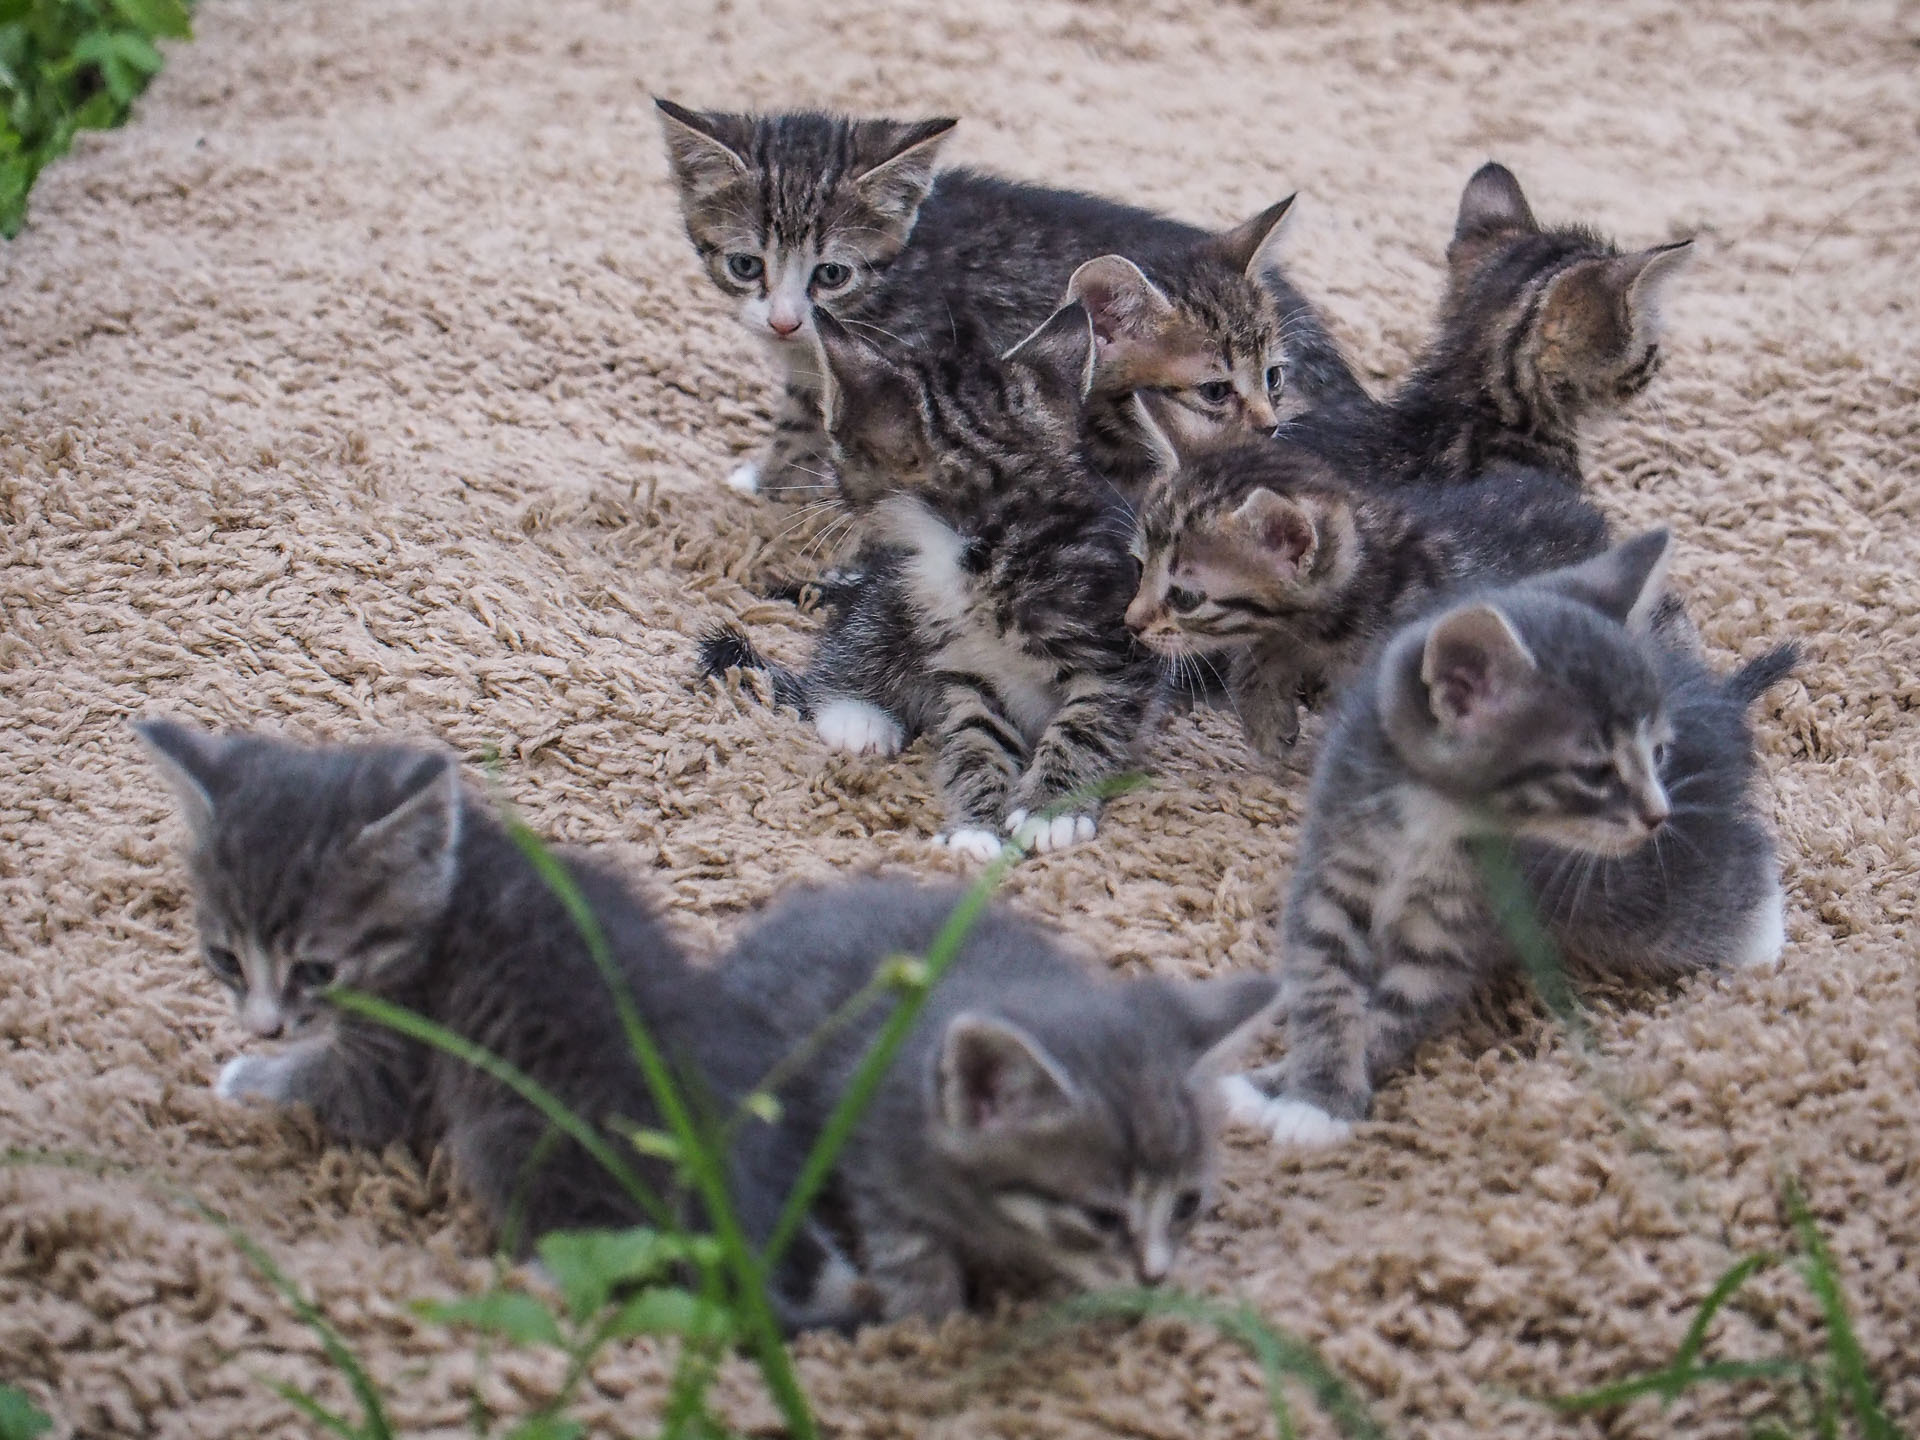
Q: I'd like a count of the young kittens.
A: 8